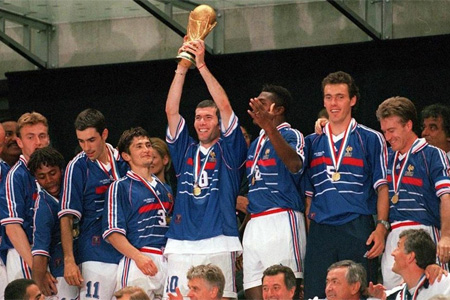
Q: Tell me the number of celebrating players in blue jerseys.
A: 8